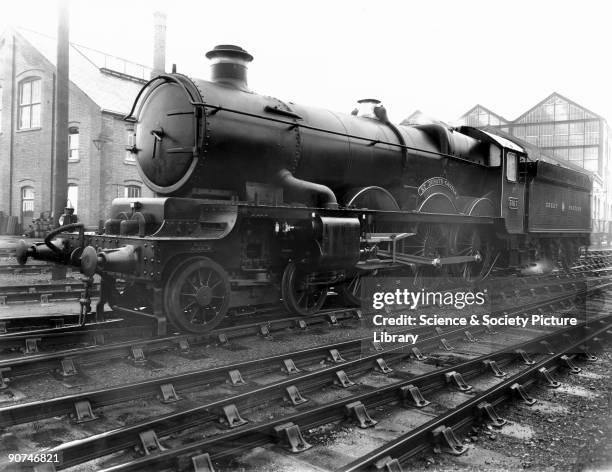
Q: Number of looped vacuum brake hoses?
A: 1